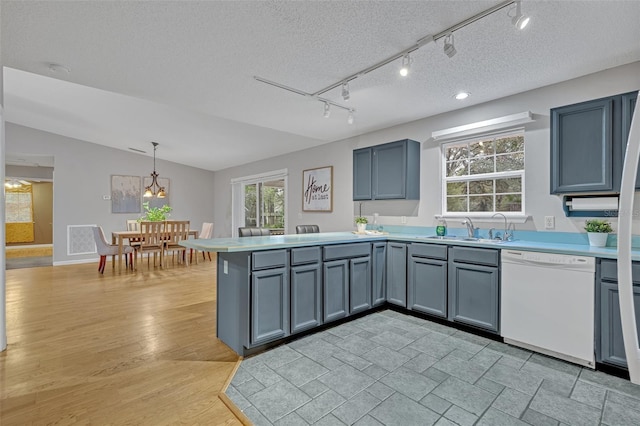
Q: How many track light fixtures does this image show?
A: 6